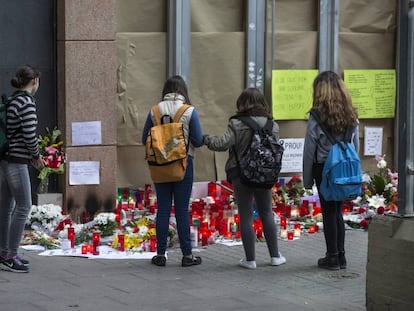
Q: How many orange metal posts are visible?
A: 0